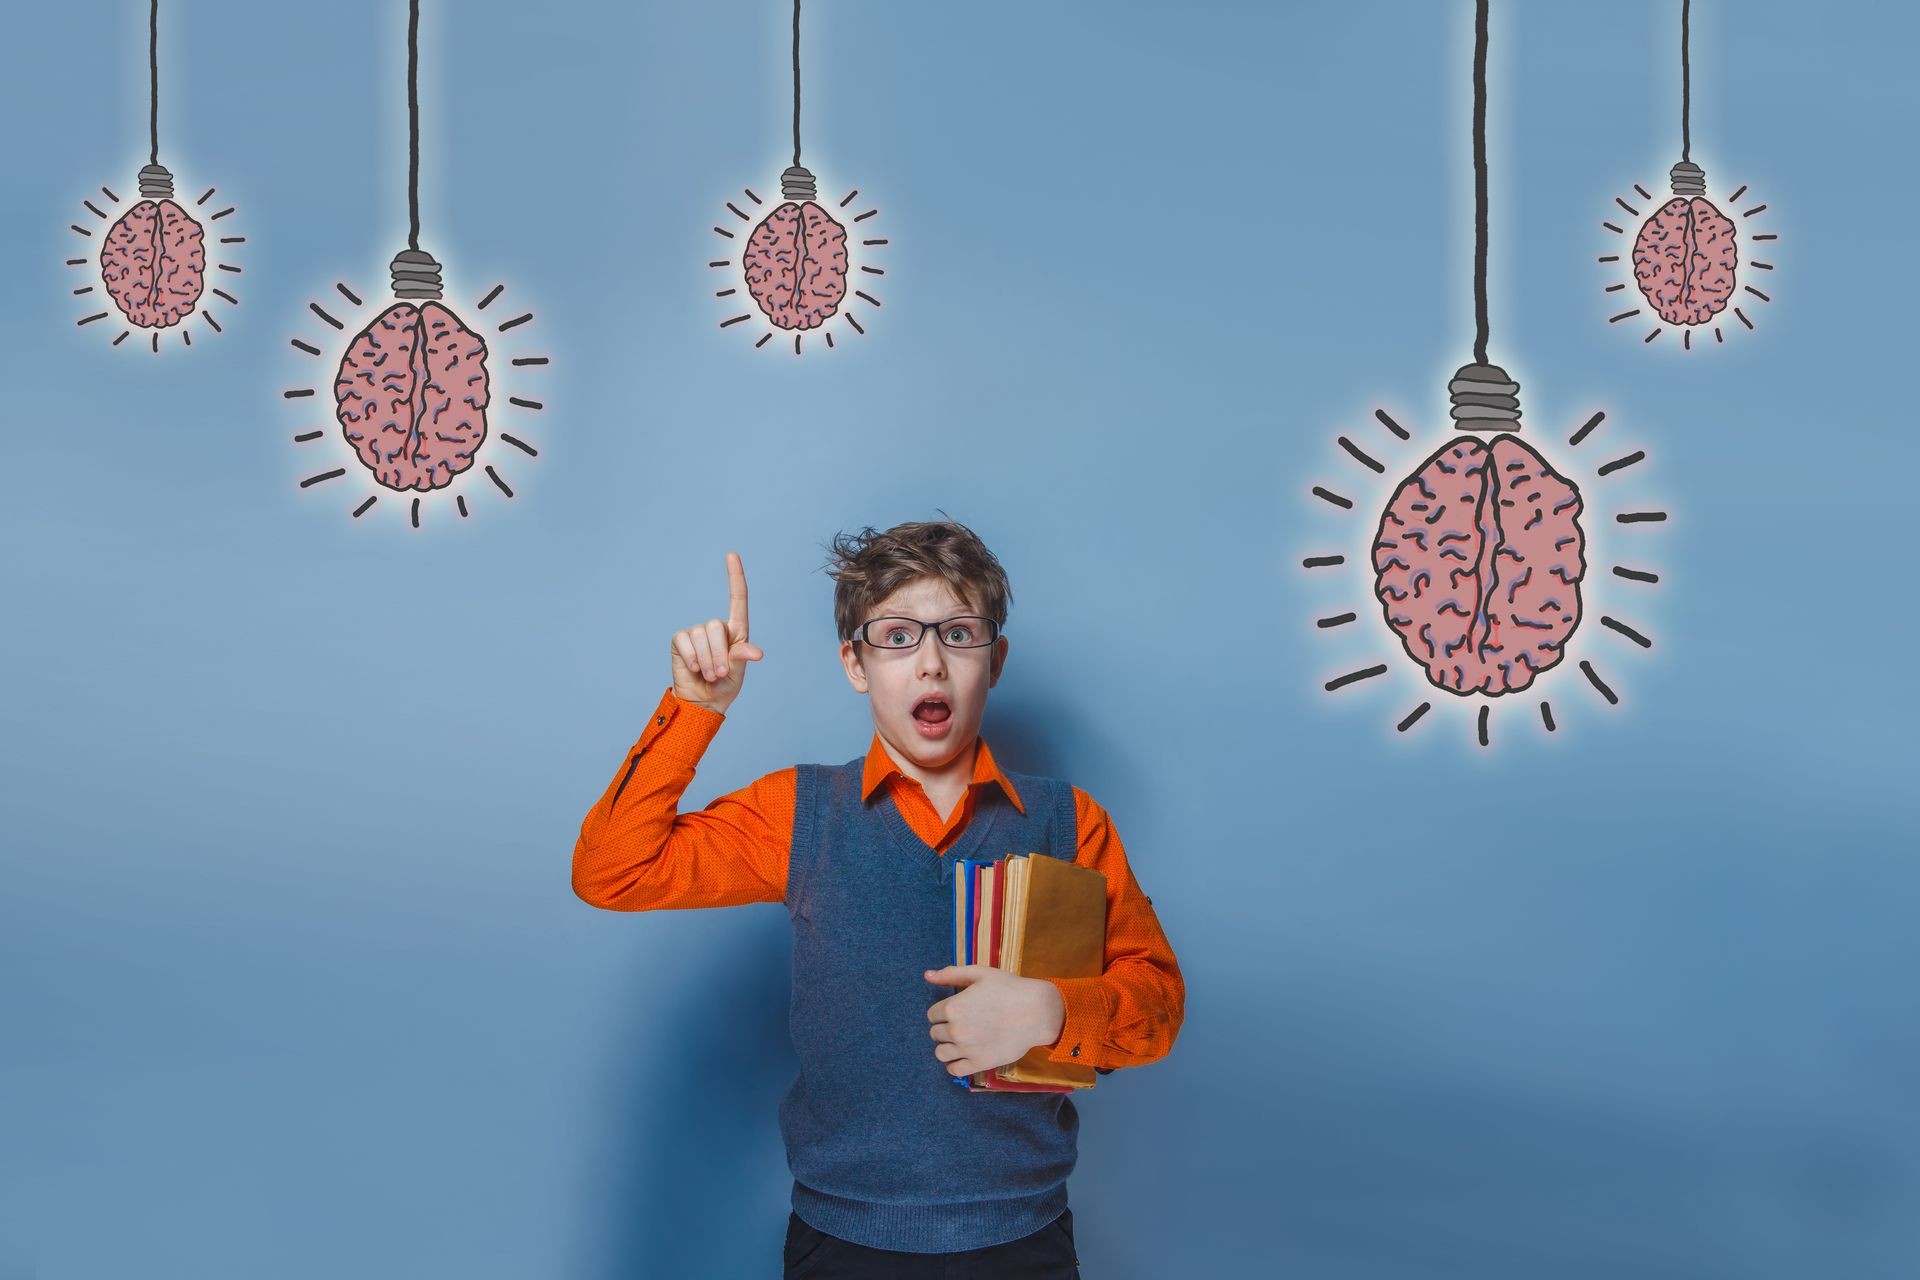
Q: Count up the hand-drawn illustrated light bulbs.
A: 5